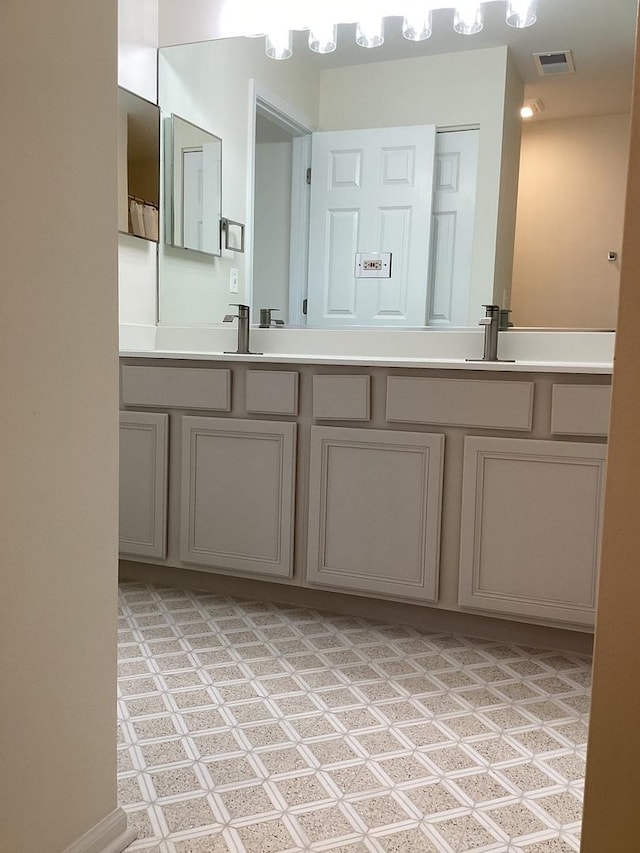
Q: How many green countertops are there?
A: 0